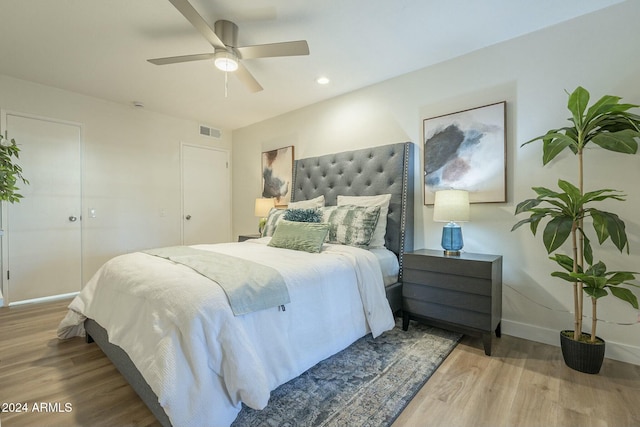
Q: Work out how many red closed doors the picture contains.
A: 0